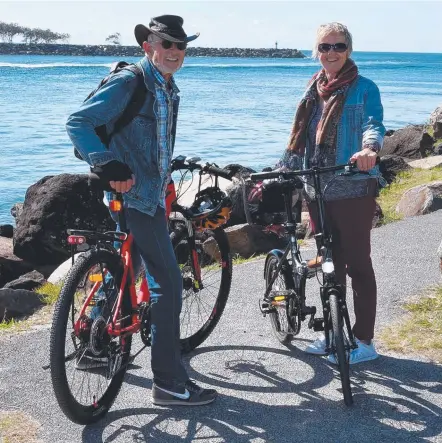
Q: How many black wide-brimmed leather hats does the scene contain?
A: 1